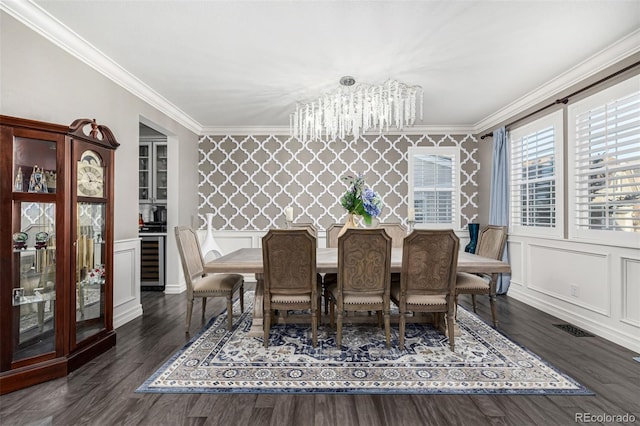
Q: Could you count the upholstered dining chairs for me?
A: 8